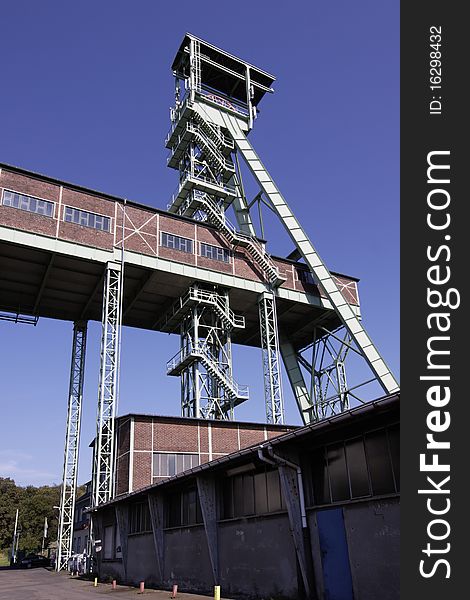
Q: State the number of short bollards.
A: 5